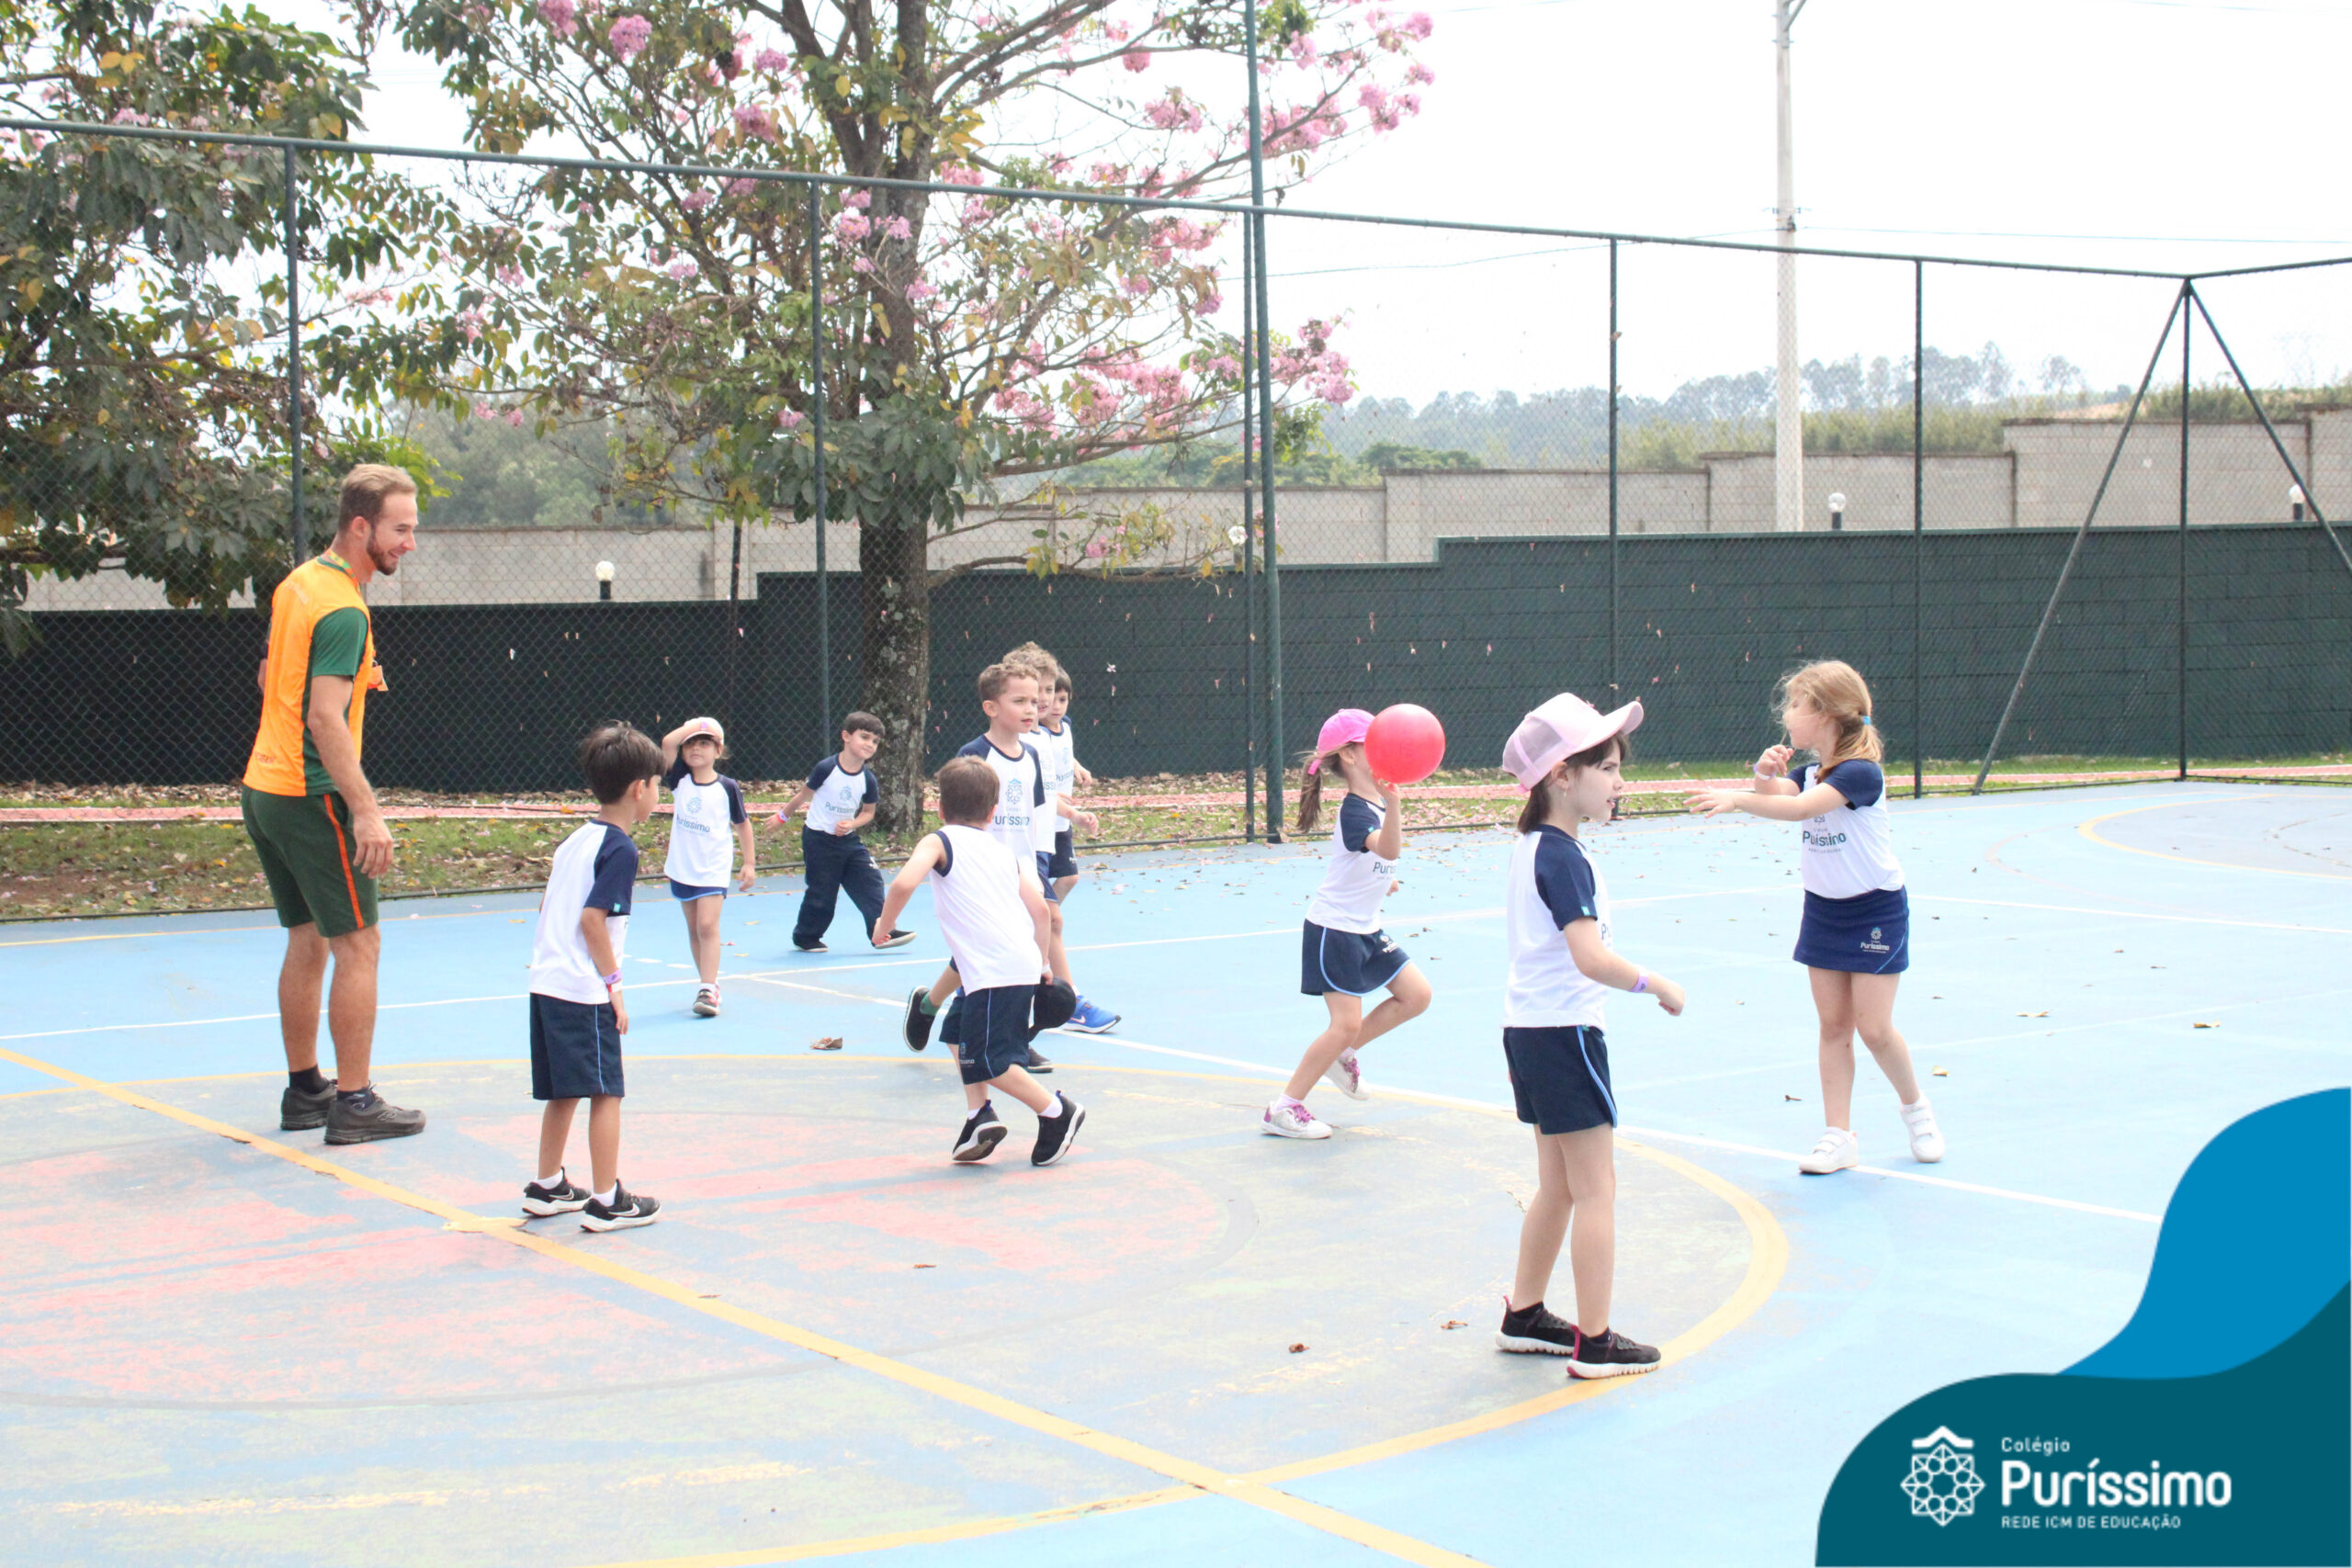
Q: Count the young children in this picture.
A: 10